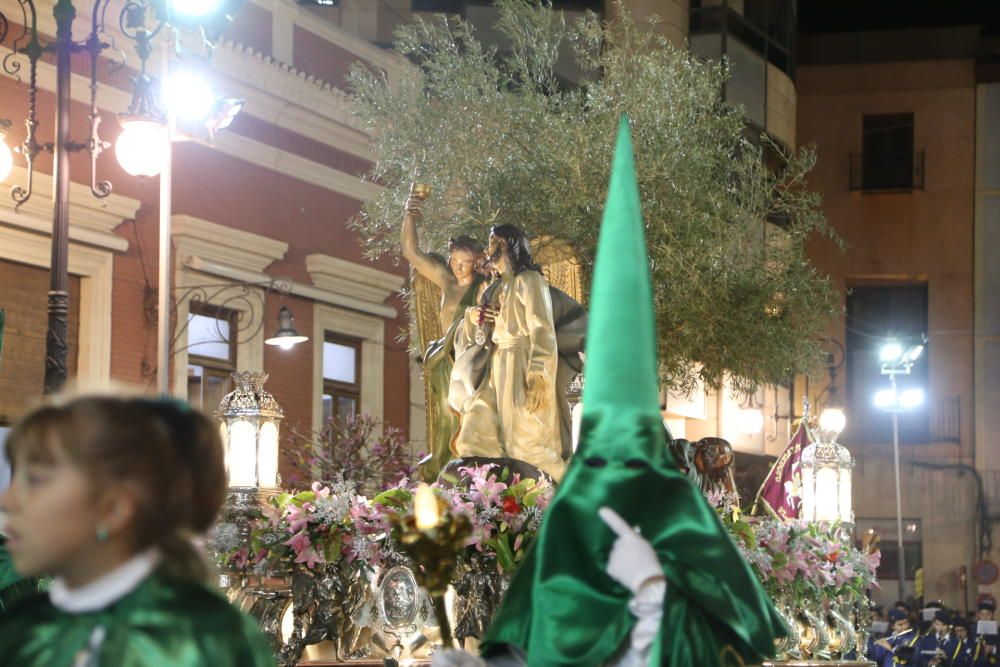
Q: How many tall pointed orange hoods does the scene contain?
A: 0